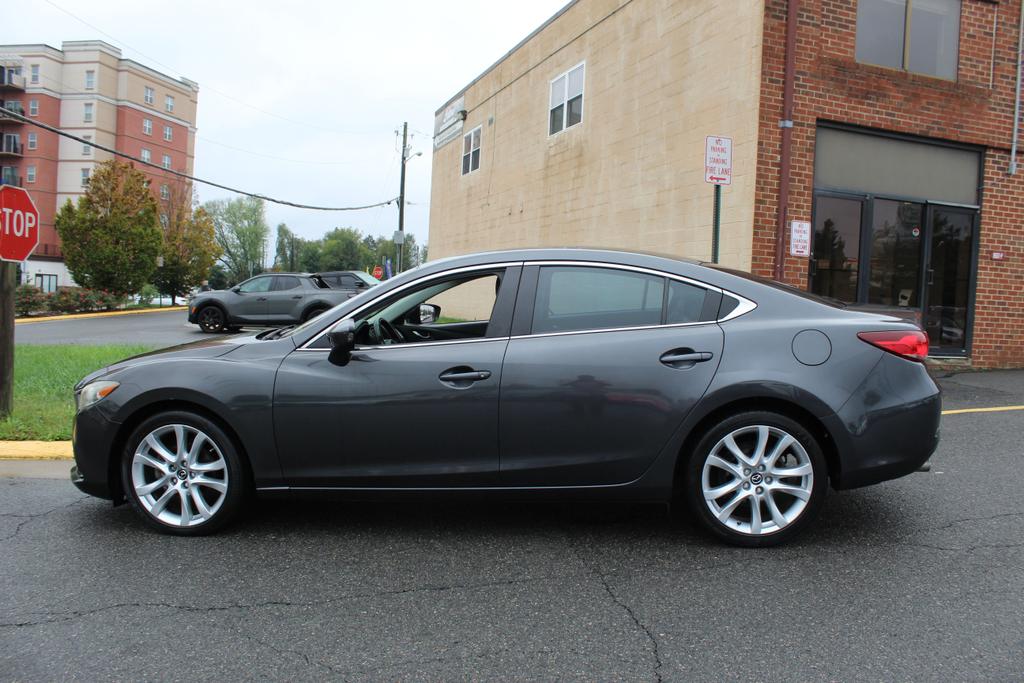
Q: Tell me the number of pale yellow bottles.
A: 0